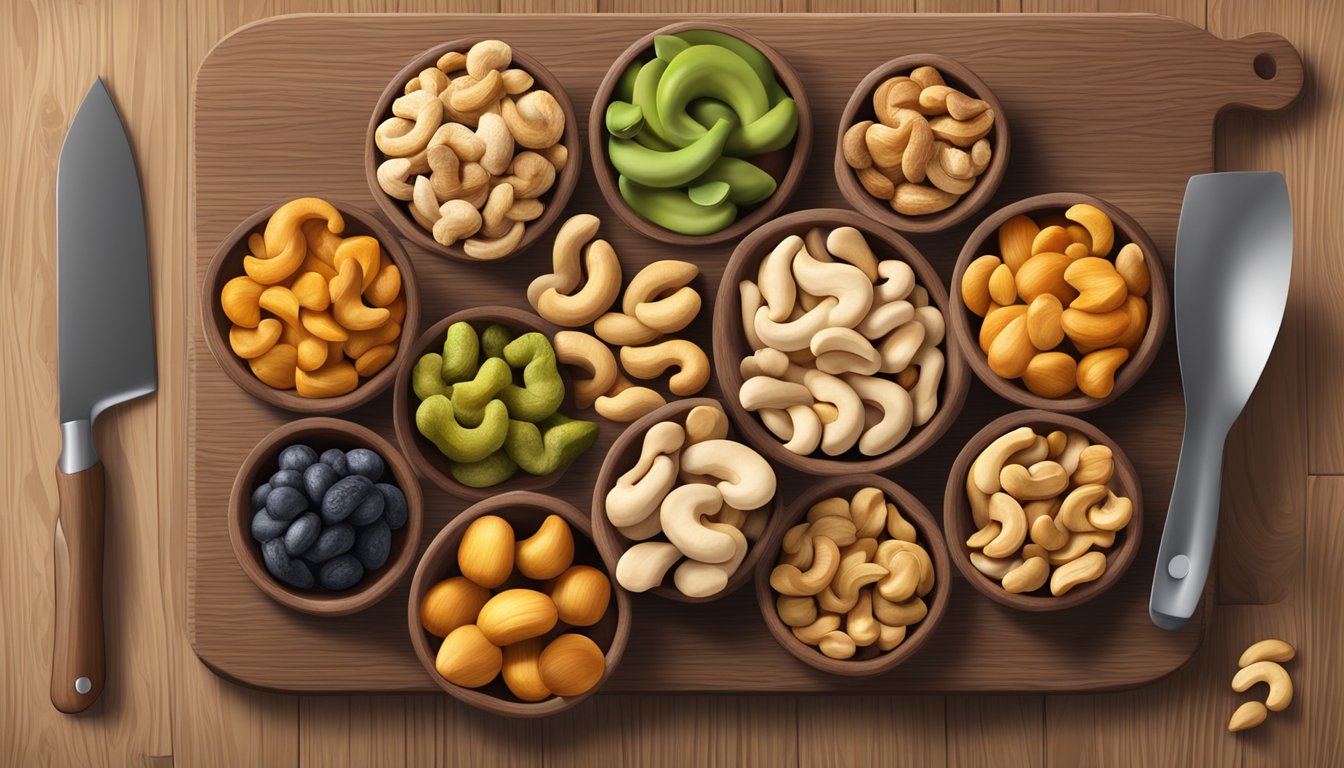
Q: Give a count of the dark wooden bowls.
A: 12